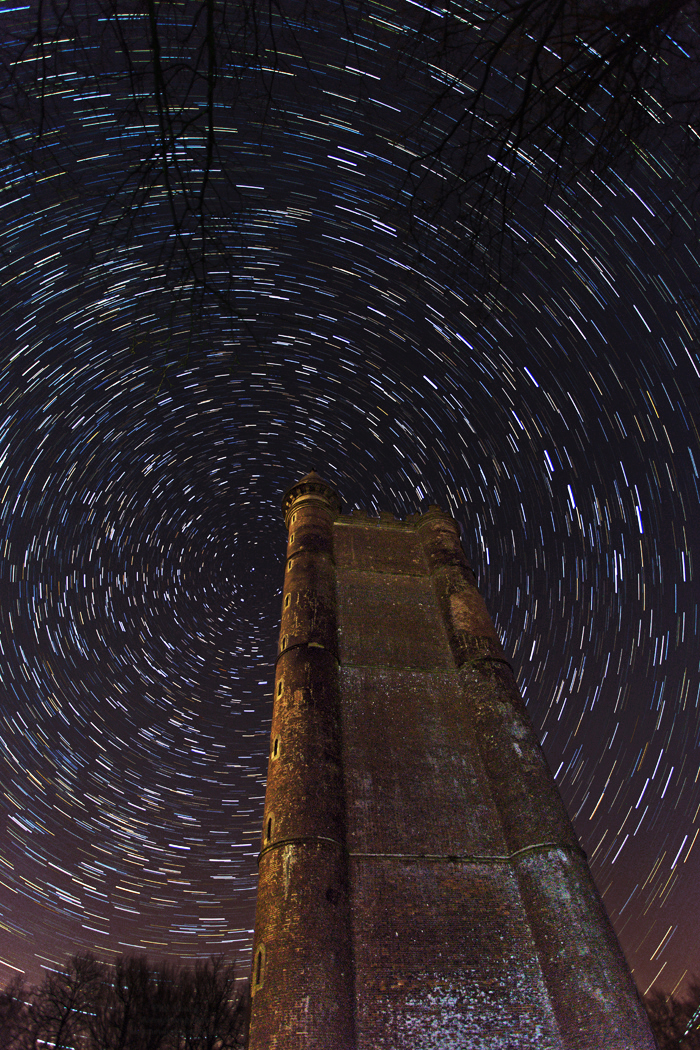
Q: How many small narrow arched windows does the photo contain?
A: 9